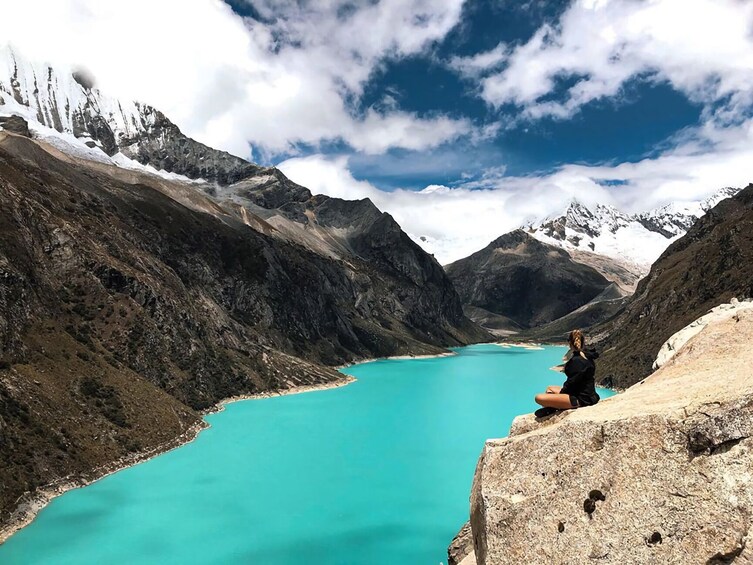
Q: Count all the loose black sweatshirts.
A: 1